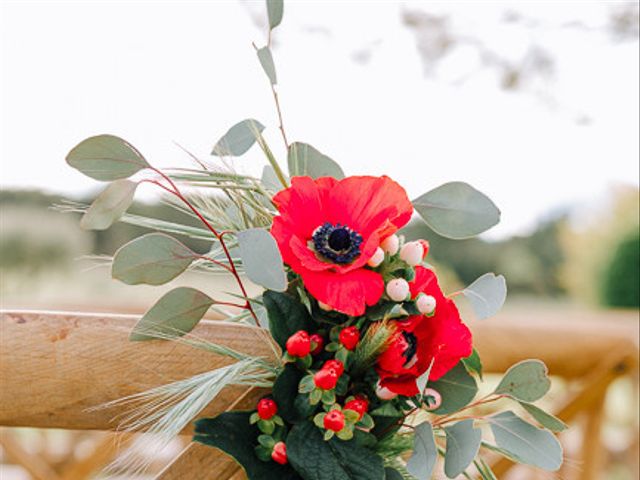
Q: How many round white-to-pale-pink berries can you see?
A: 7